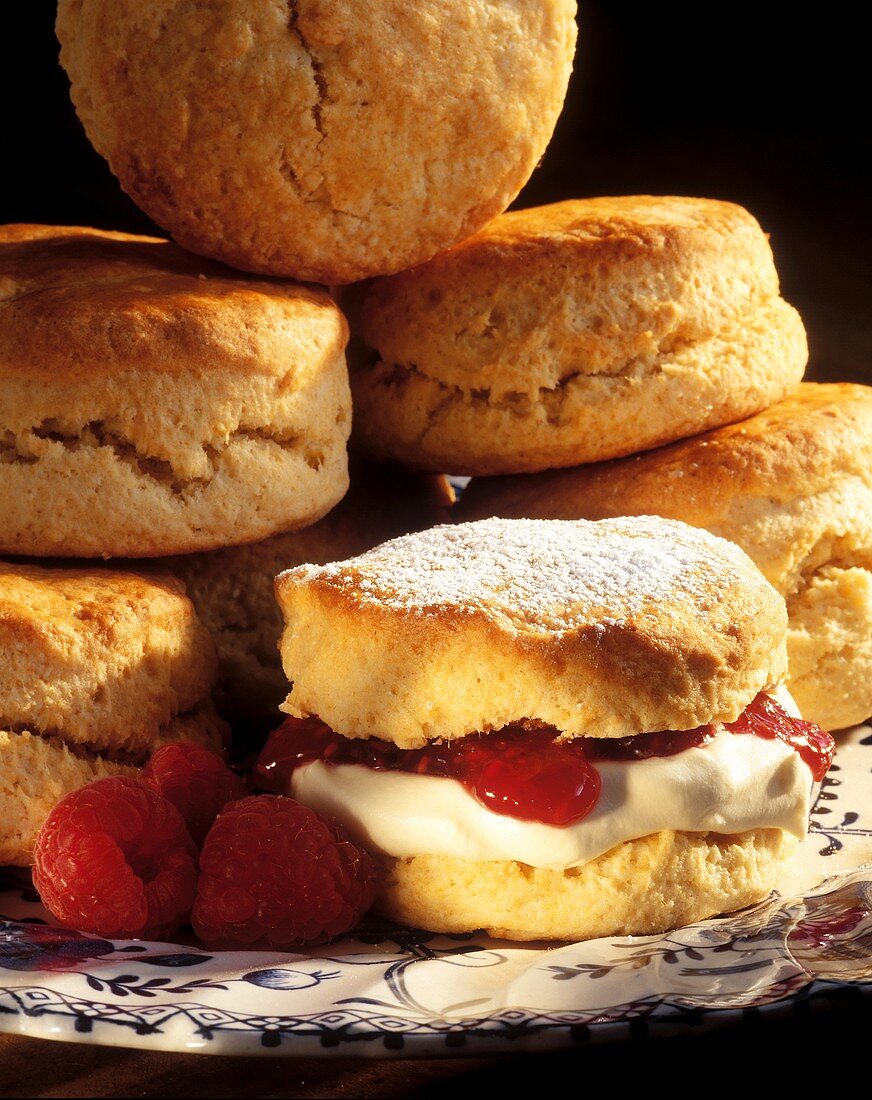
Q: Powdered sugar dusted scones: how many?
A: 1